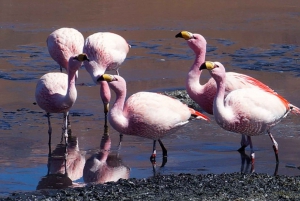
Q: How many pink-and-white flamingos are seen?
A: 6